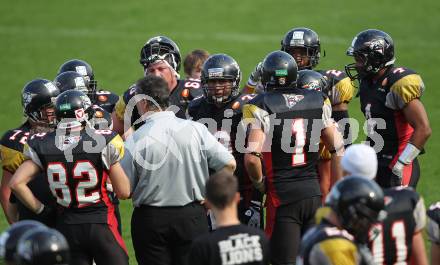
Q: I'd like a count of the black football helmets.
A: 13